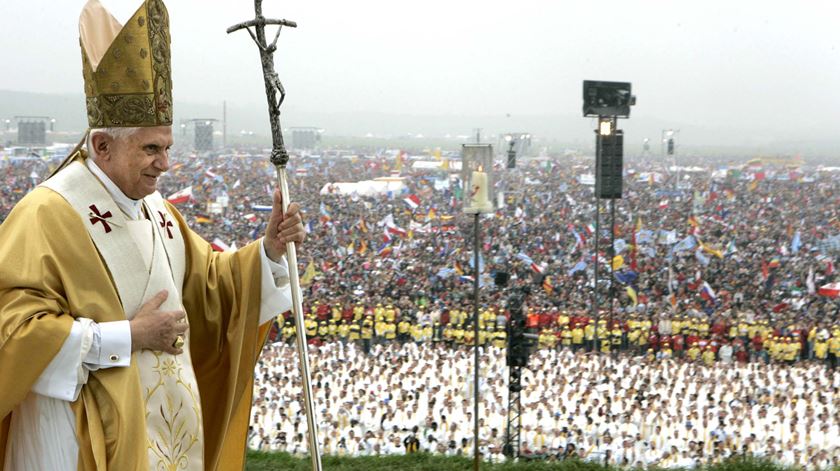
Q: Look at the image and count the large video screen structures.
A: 3